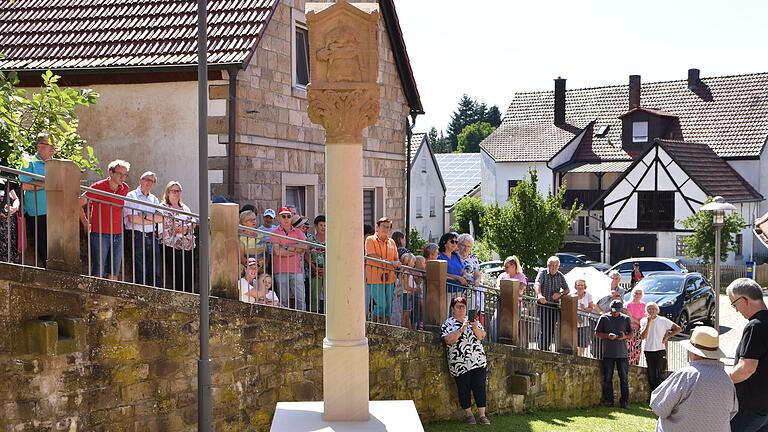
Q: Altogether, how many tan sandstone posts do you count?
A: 5